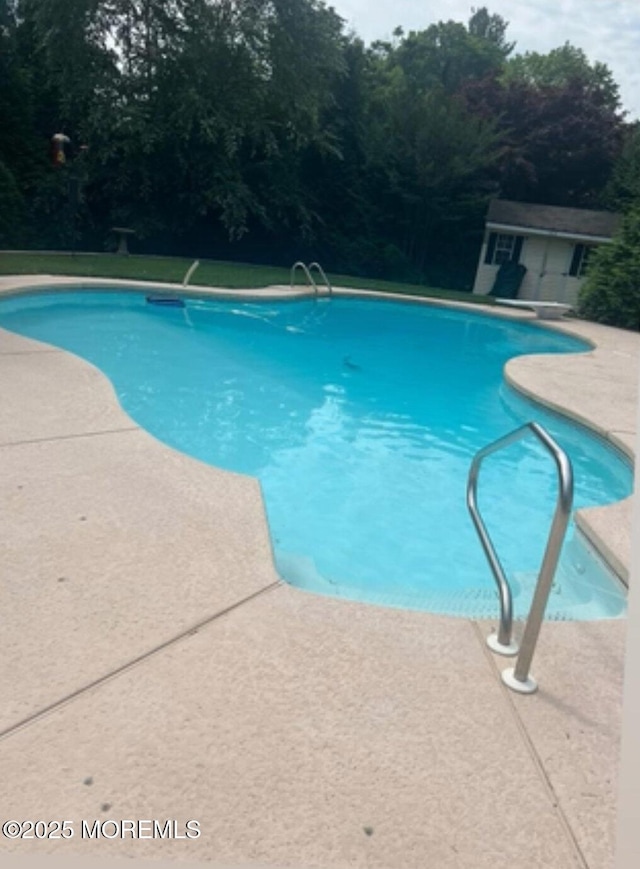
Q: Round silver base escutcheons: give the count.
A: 2